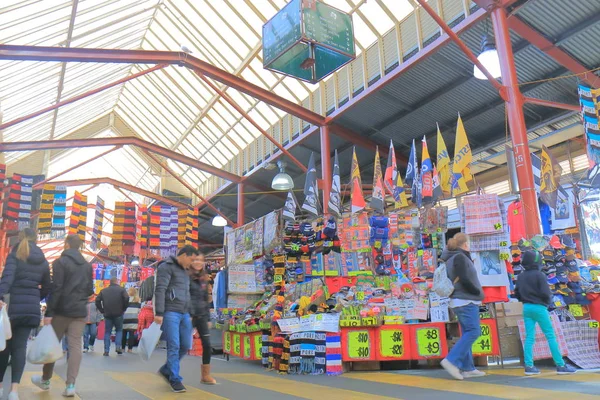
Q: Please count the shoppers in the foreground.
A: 6